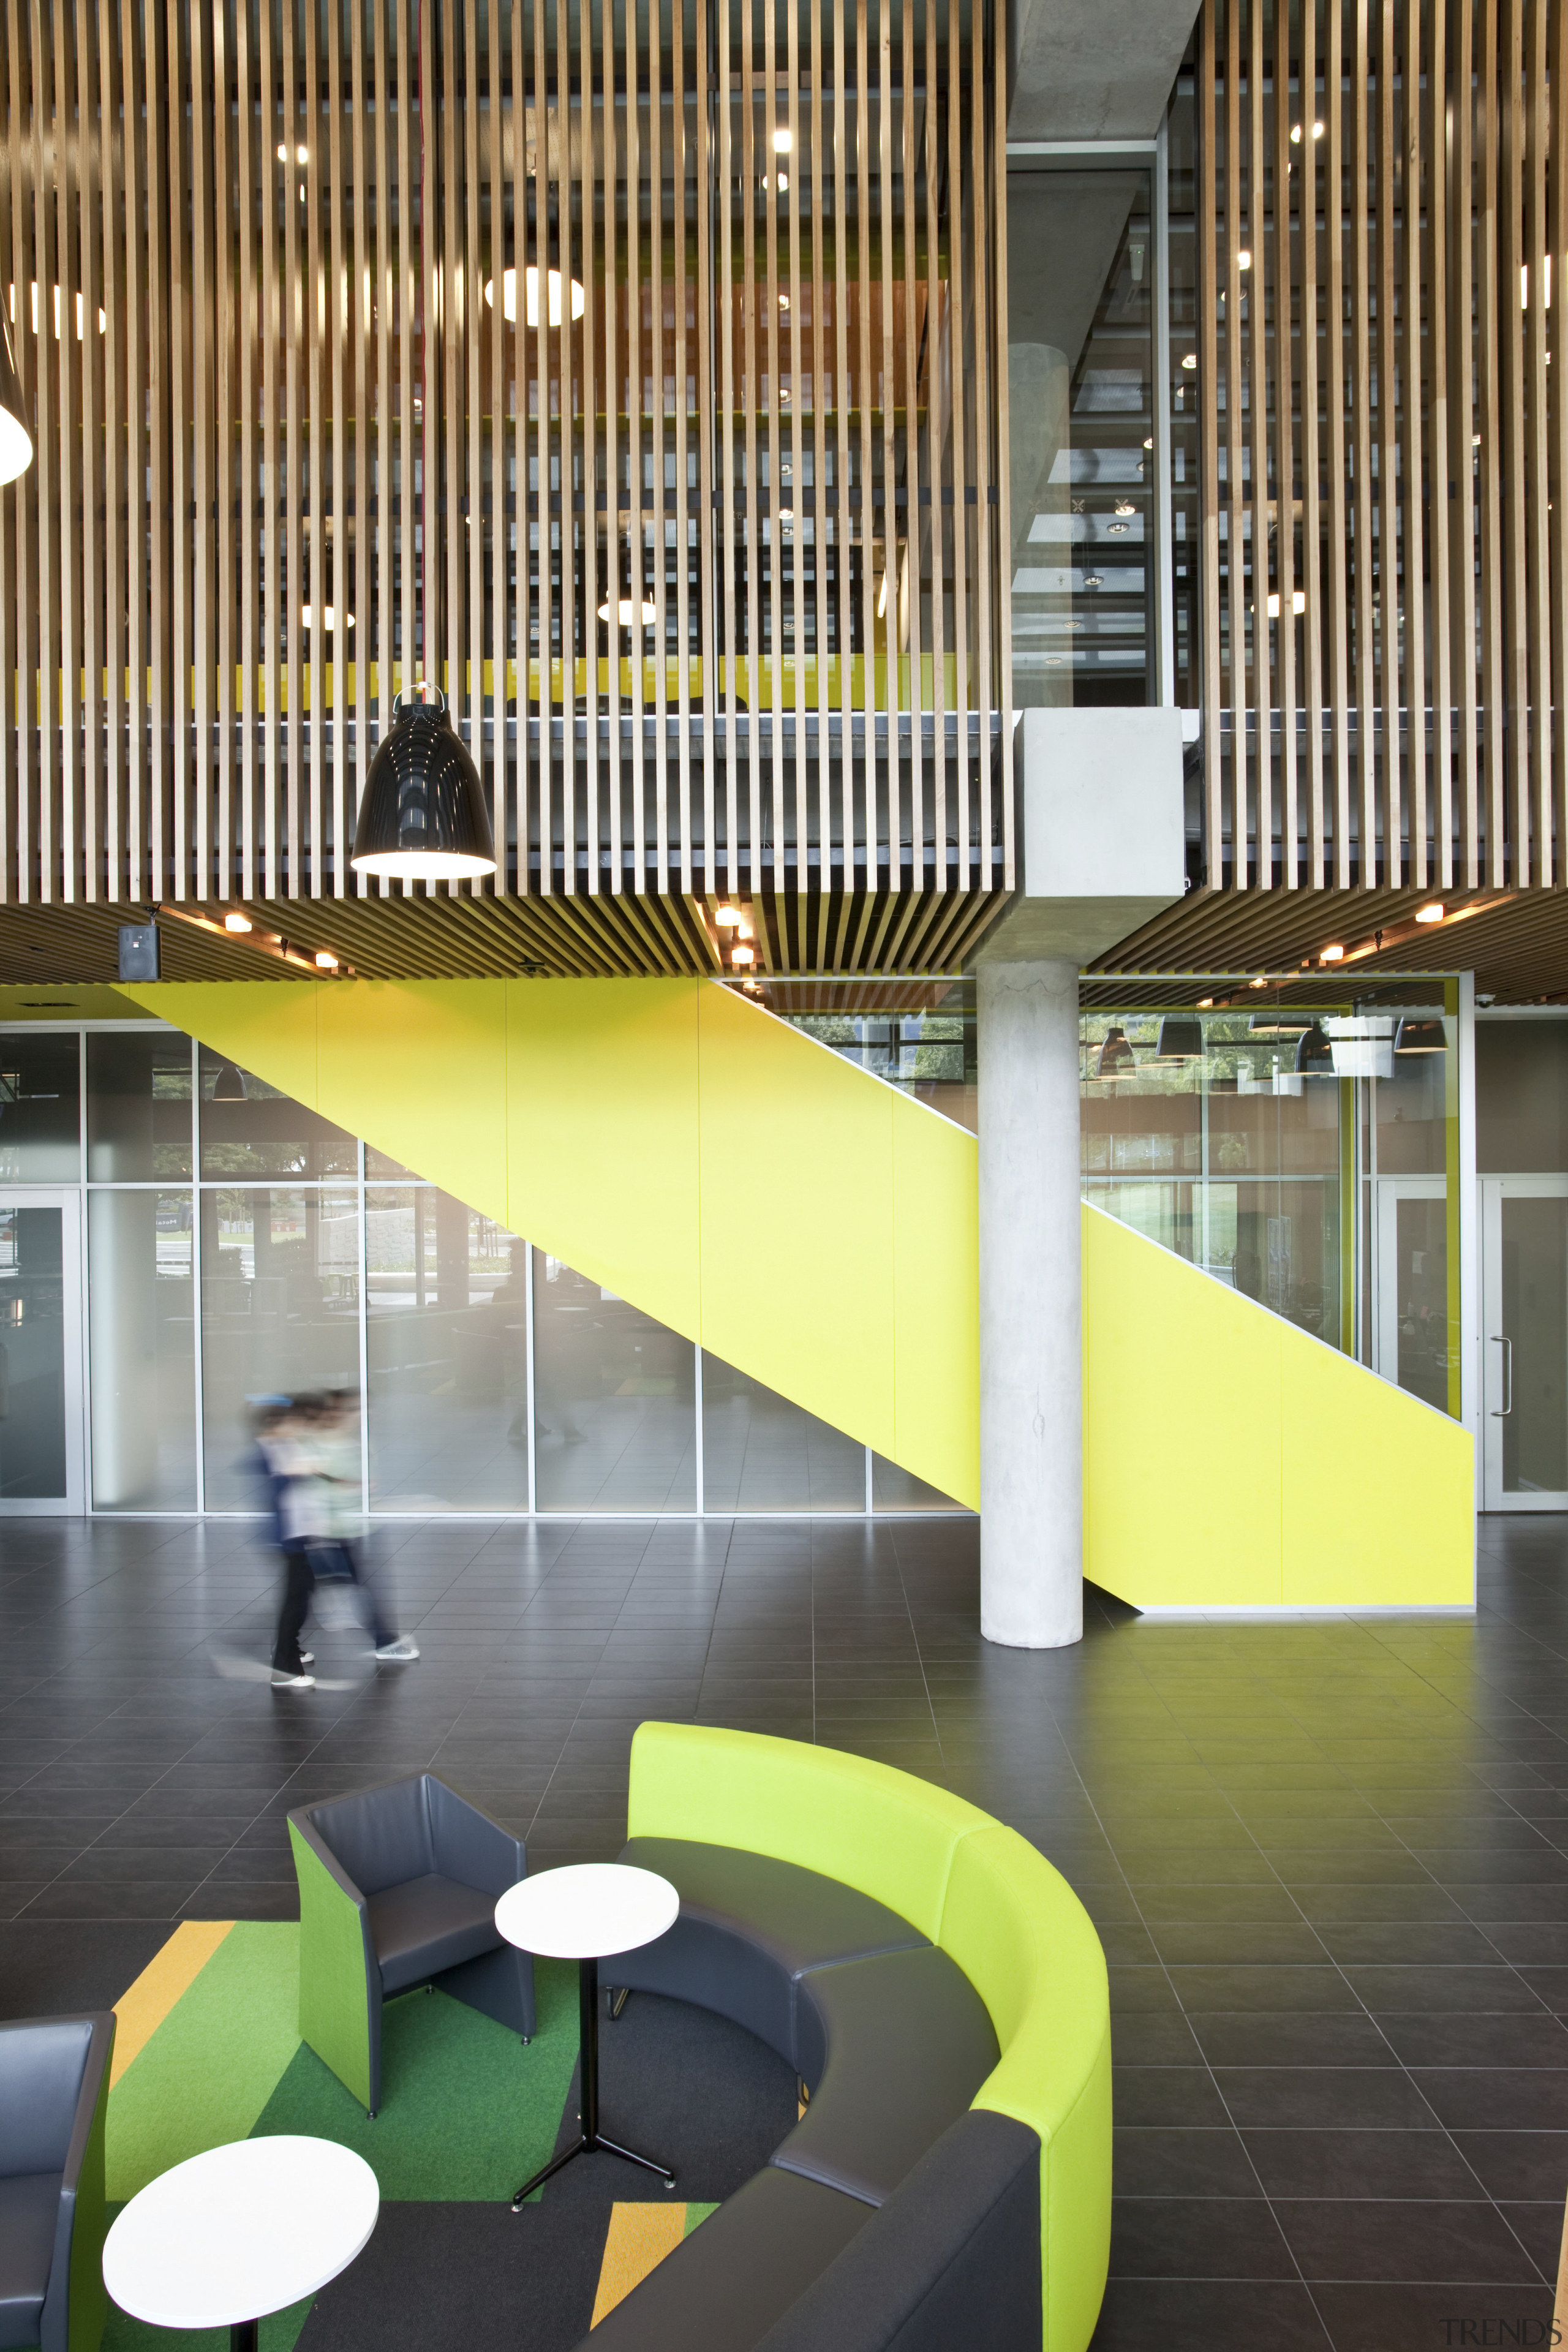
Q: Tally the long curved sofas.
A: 1